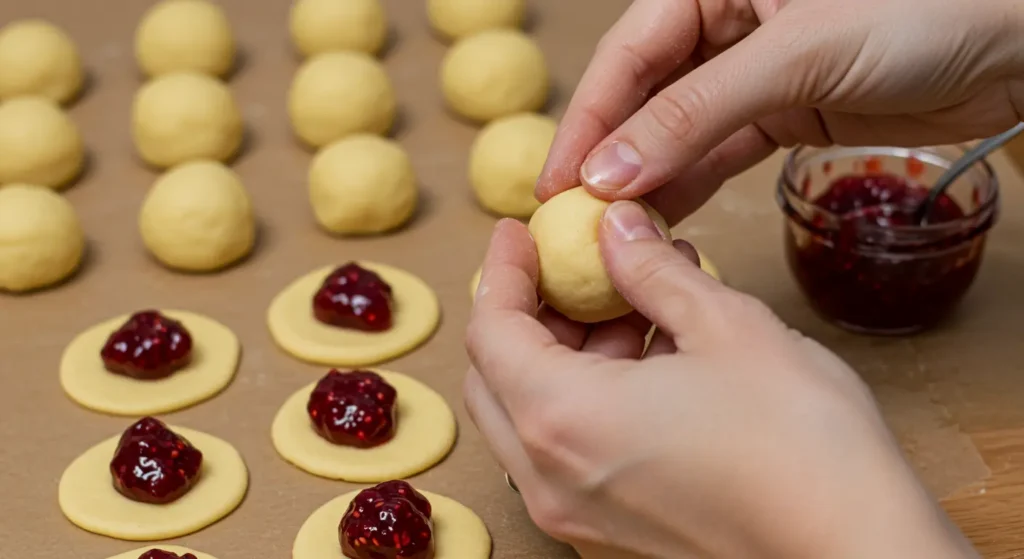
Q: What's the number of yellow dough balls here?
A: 13